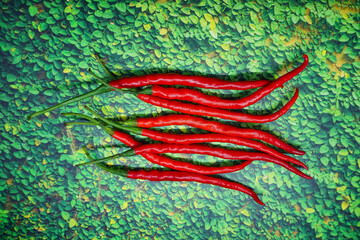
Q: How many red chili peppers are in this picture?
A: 8